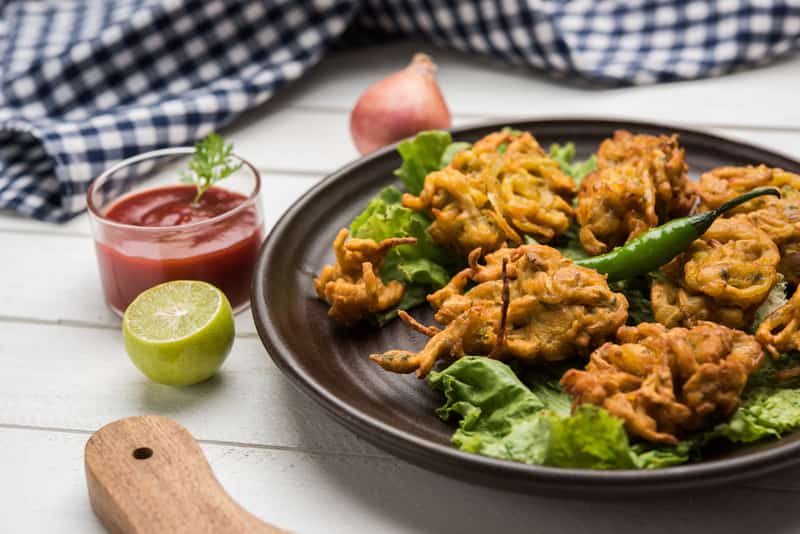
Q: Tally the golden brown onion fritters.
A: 8